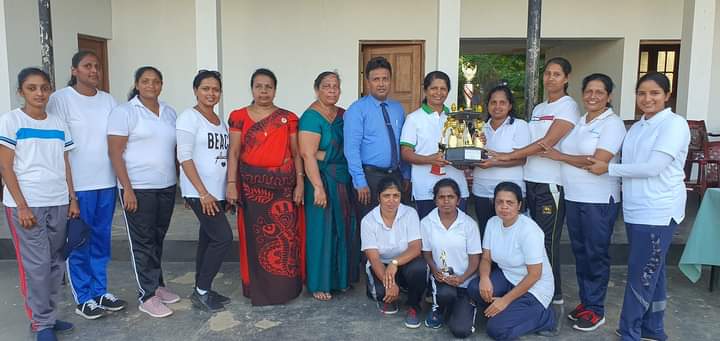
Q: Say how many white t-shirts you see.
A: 12